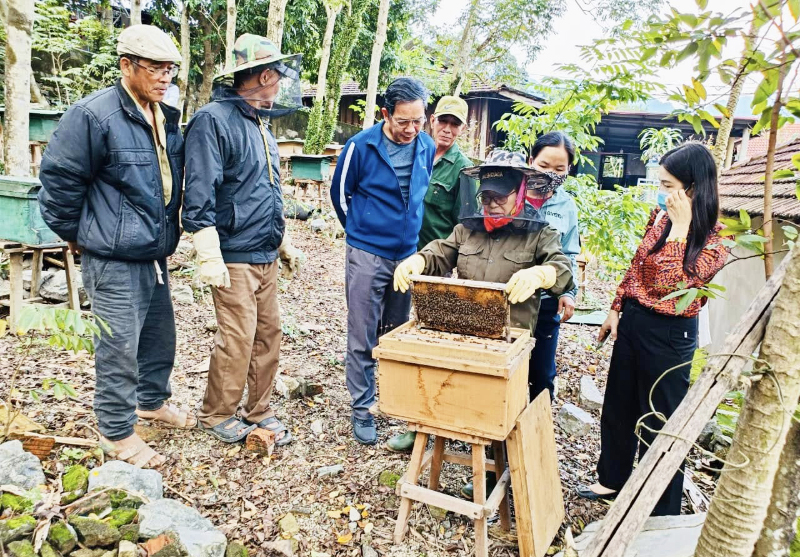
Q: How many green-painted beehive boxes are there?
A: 3